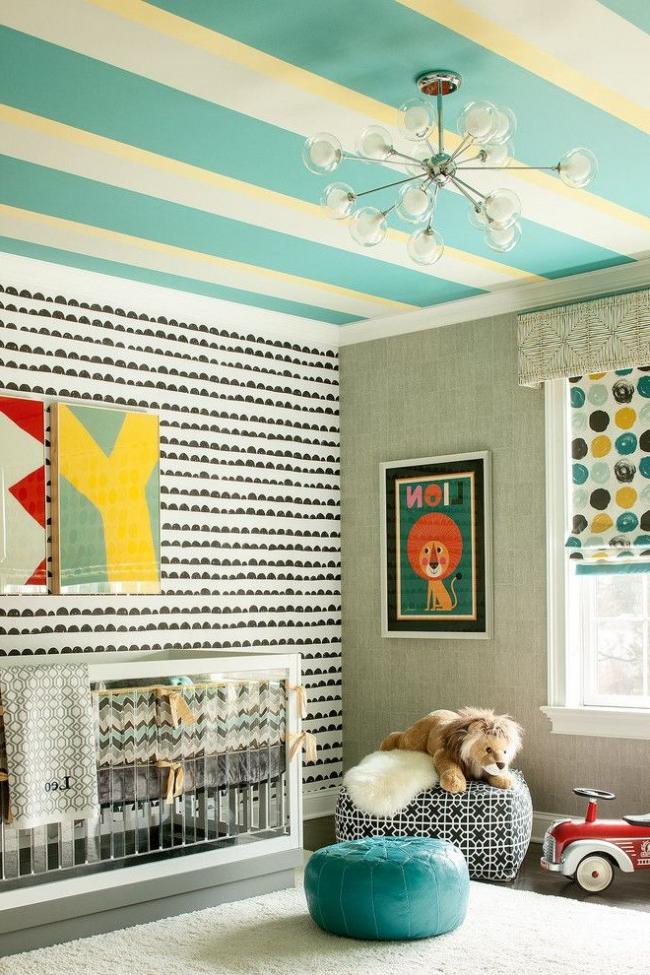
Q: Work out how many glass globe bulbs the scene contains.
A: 15